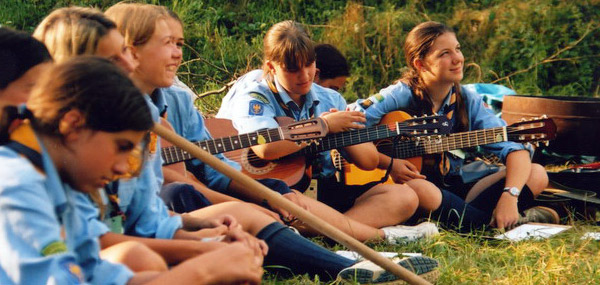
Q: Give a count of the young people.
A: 8